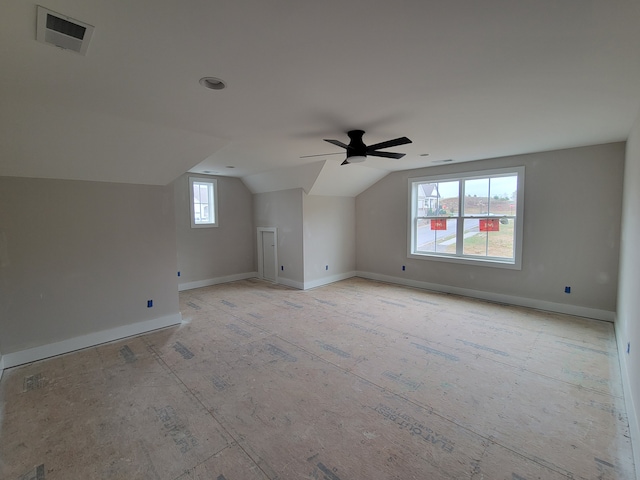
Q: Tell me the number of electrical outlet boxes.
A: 7